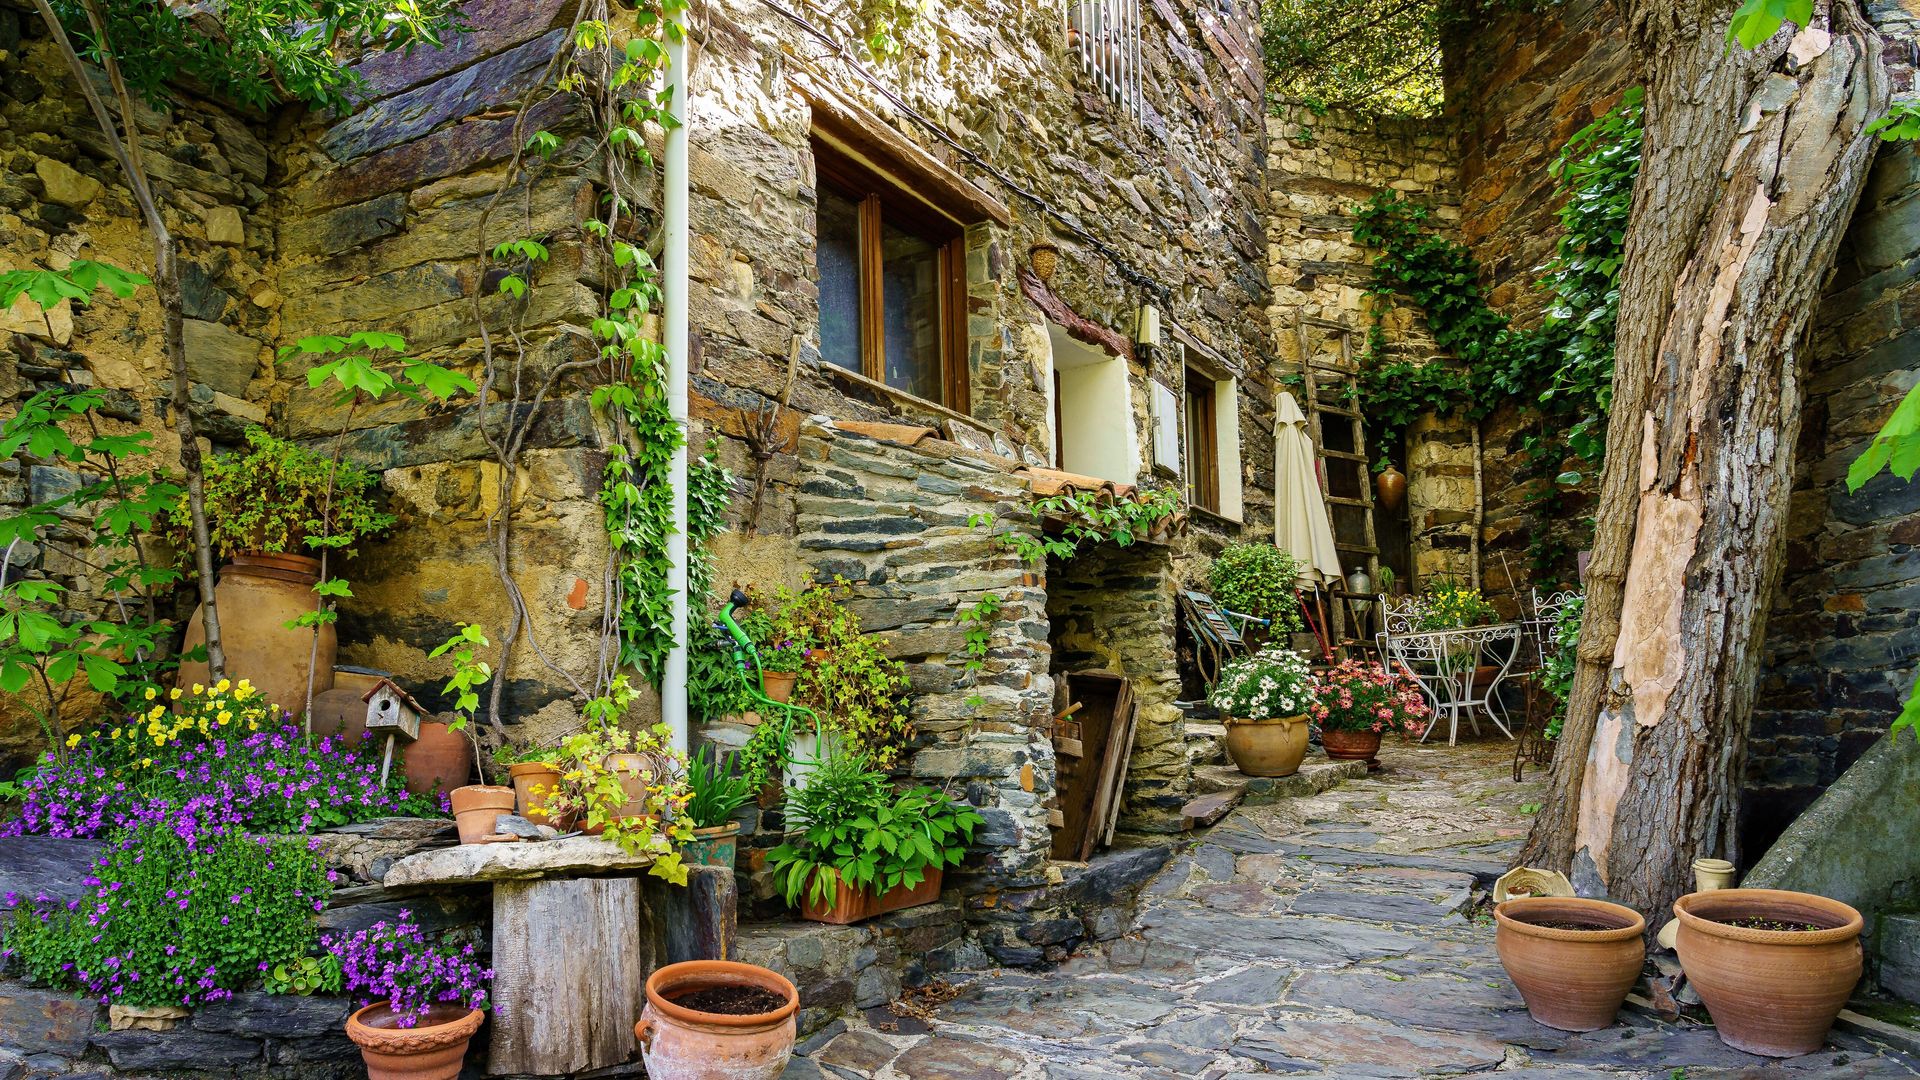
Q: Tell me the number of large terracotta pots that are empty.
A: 3